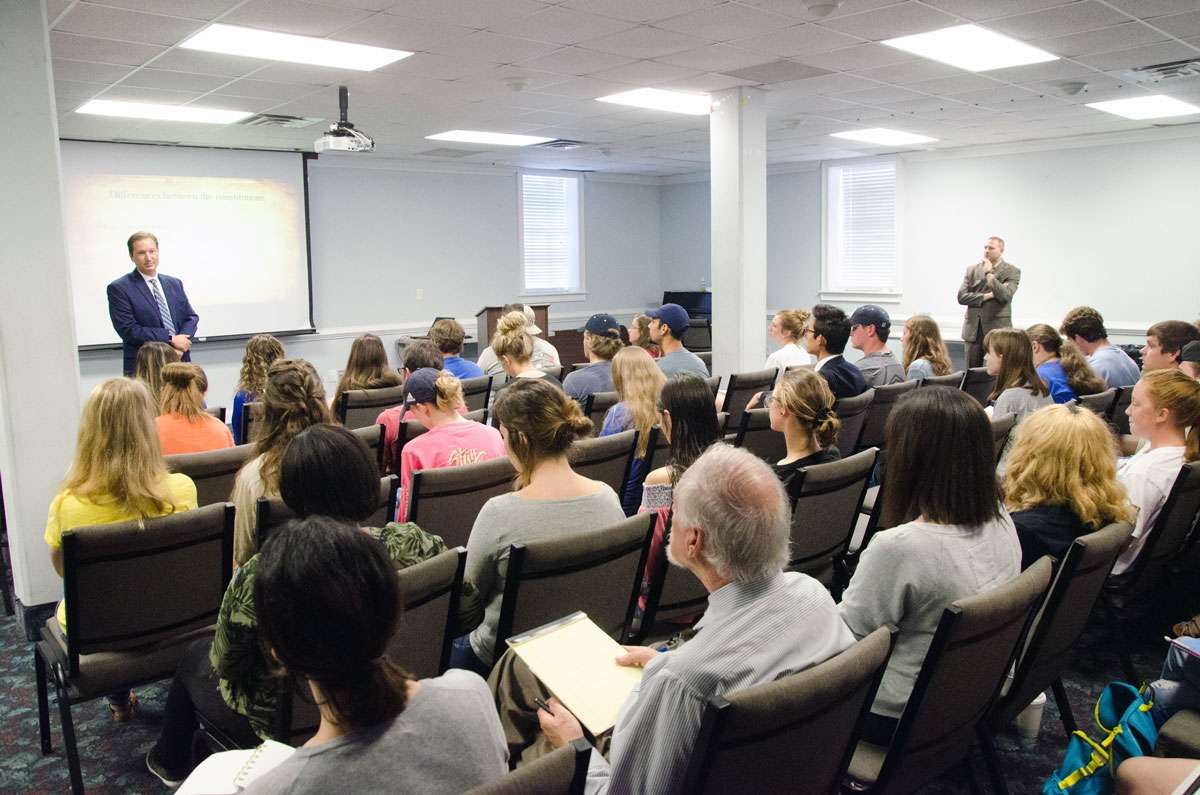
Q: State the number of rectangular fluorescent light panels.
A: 7